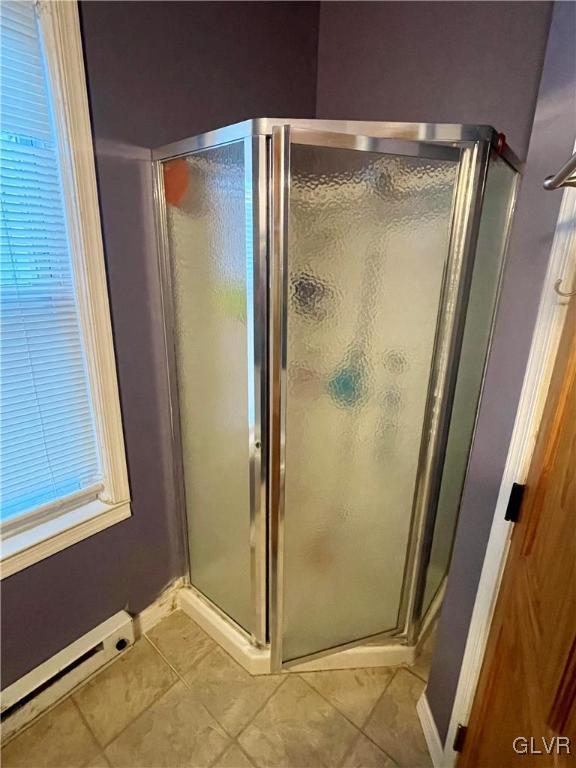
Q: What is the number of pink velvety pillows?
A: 0